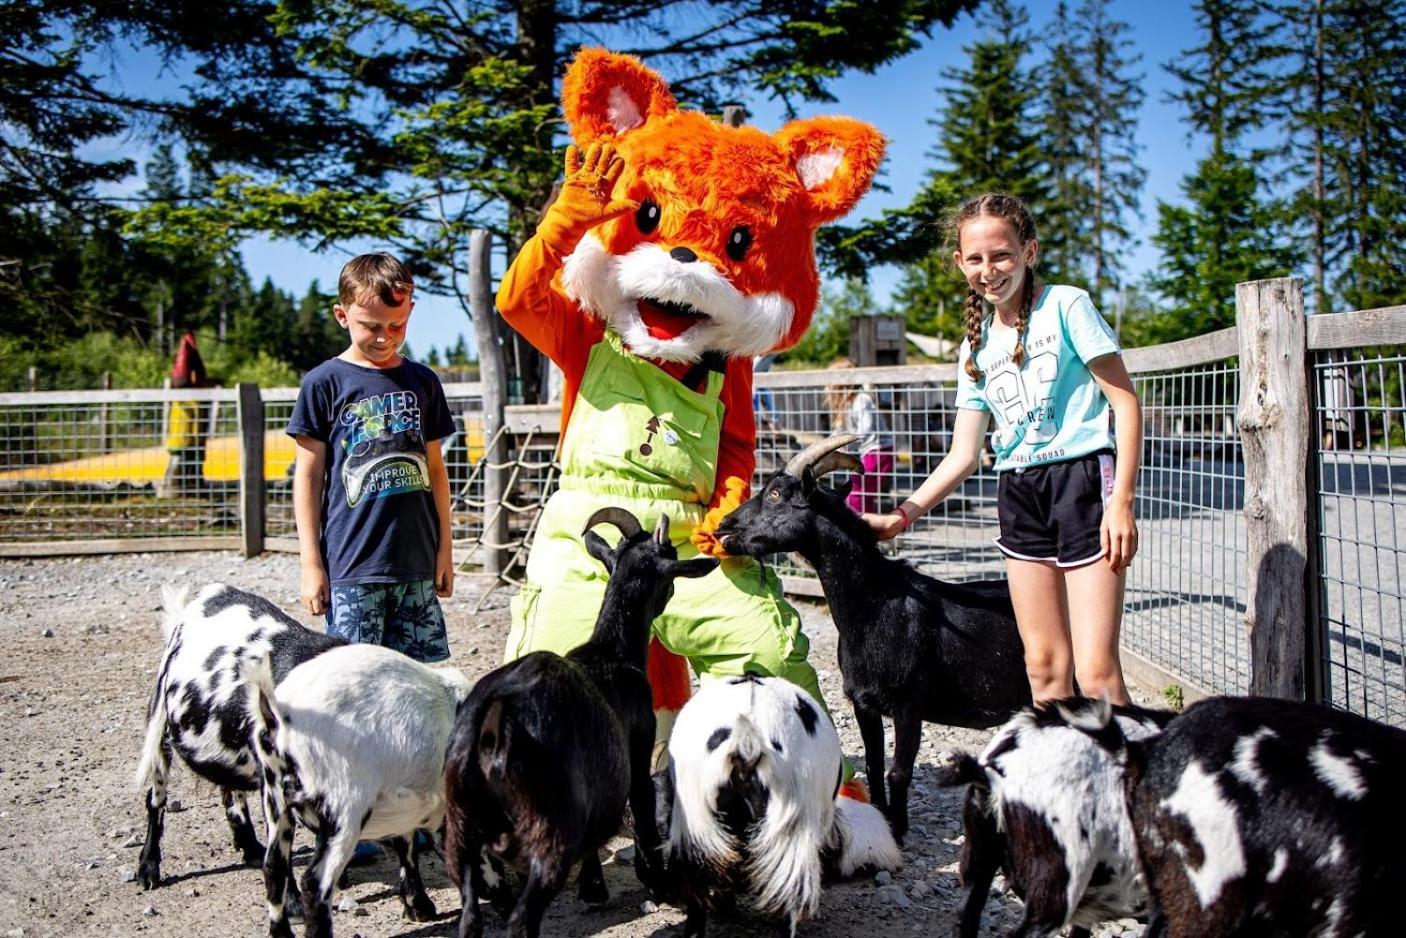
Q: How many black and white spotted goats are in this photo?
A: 5